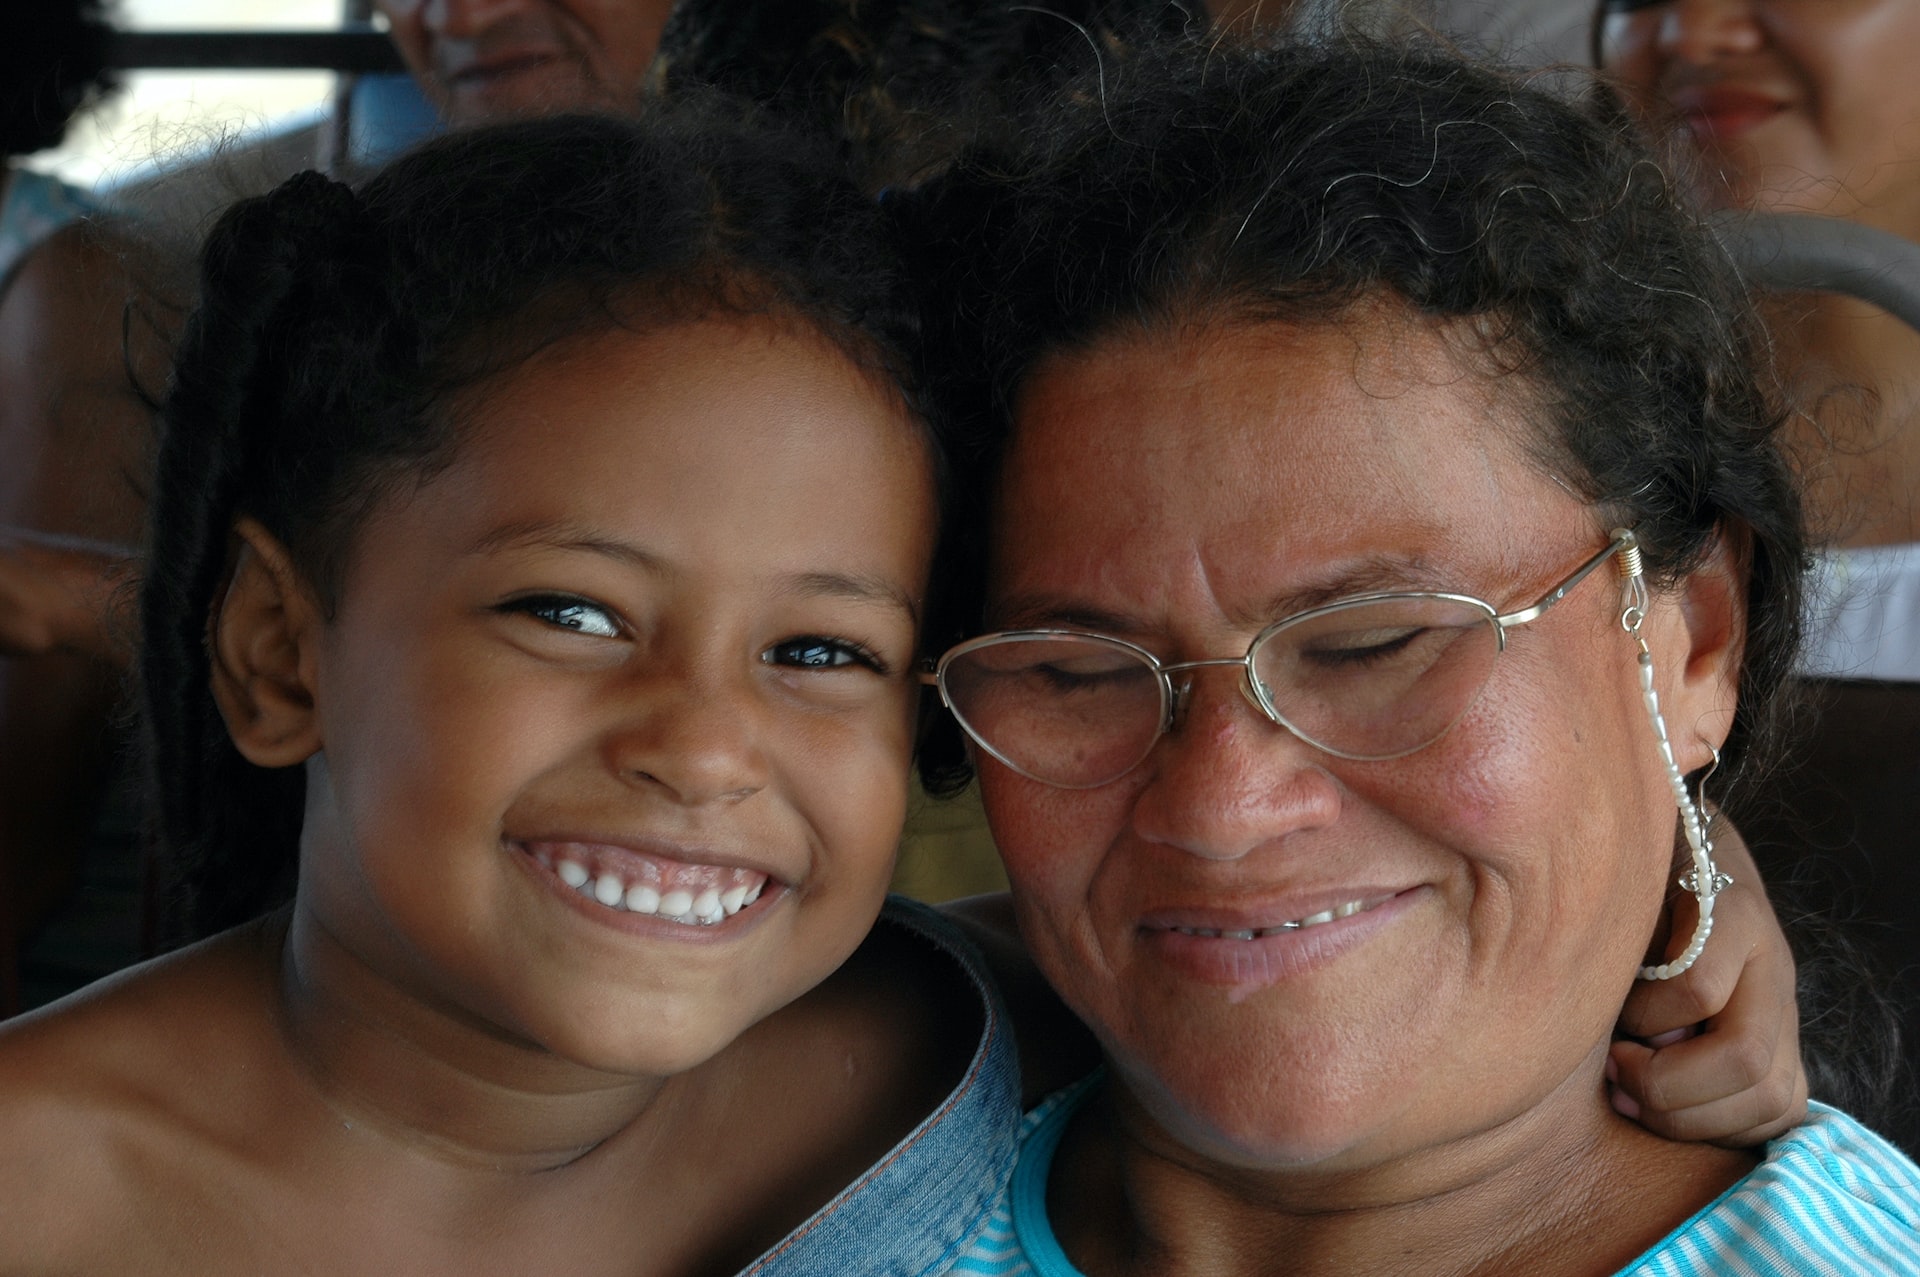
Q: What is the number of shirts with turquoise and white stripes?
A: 1